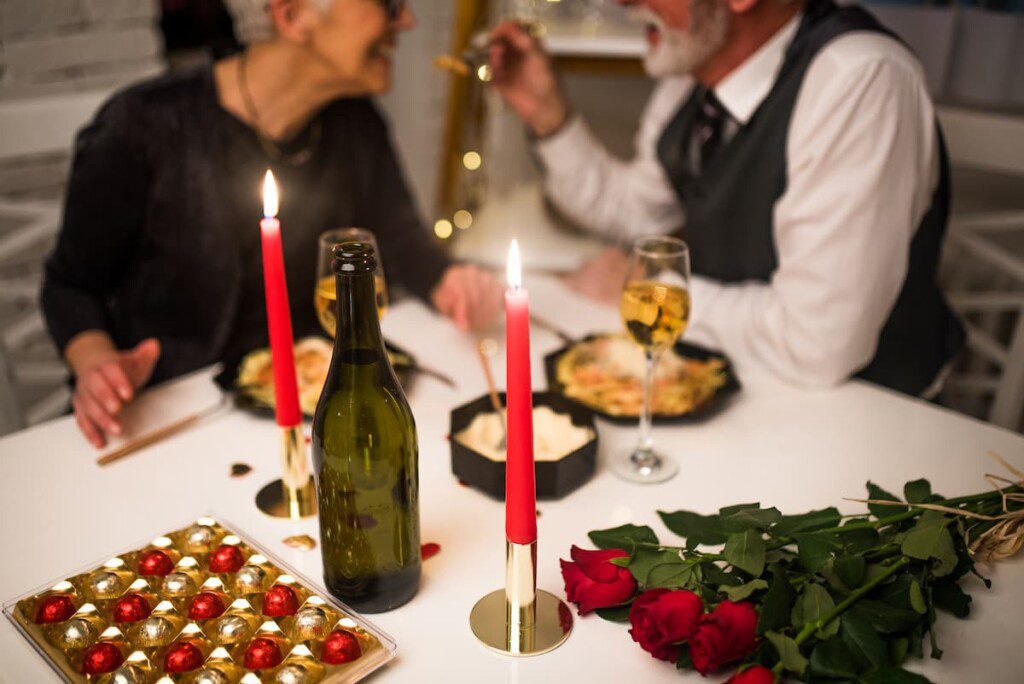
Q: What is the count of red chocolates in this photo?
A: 10